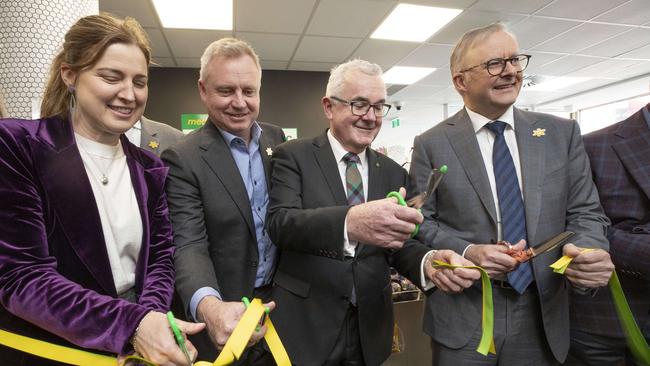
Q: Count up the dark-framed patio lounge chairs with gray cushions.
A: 0